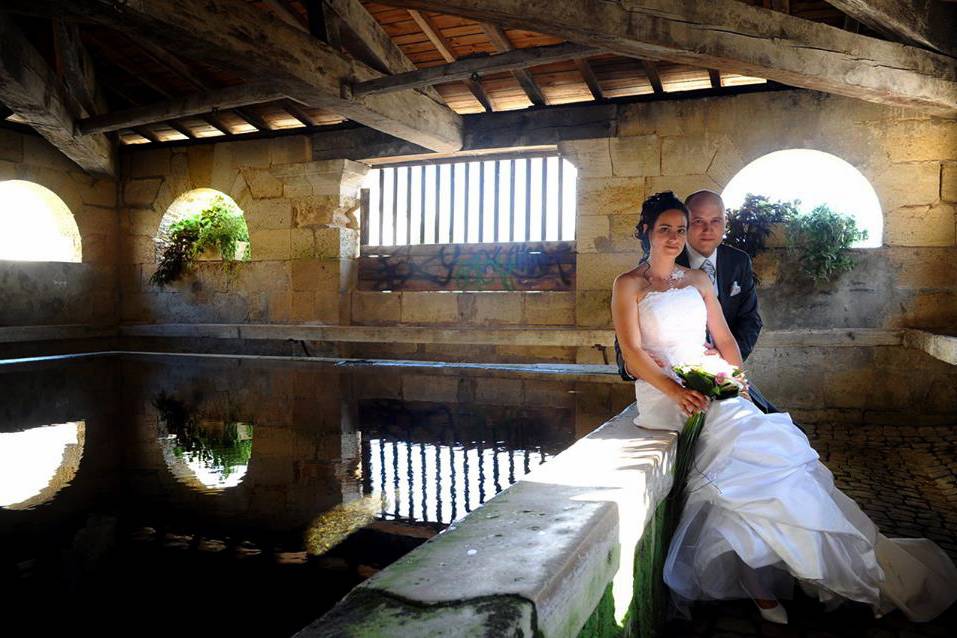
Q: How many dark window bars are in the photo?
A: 13